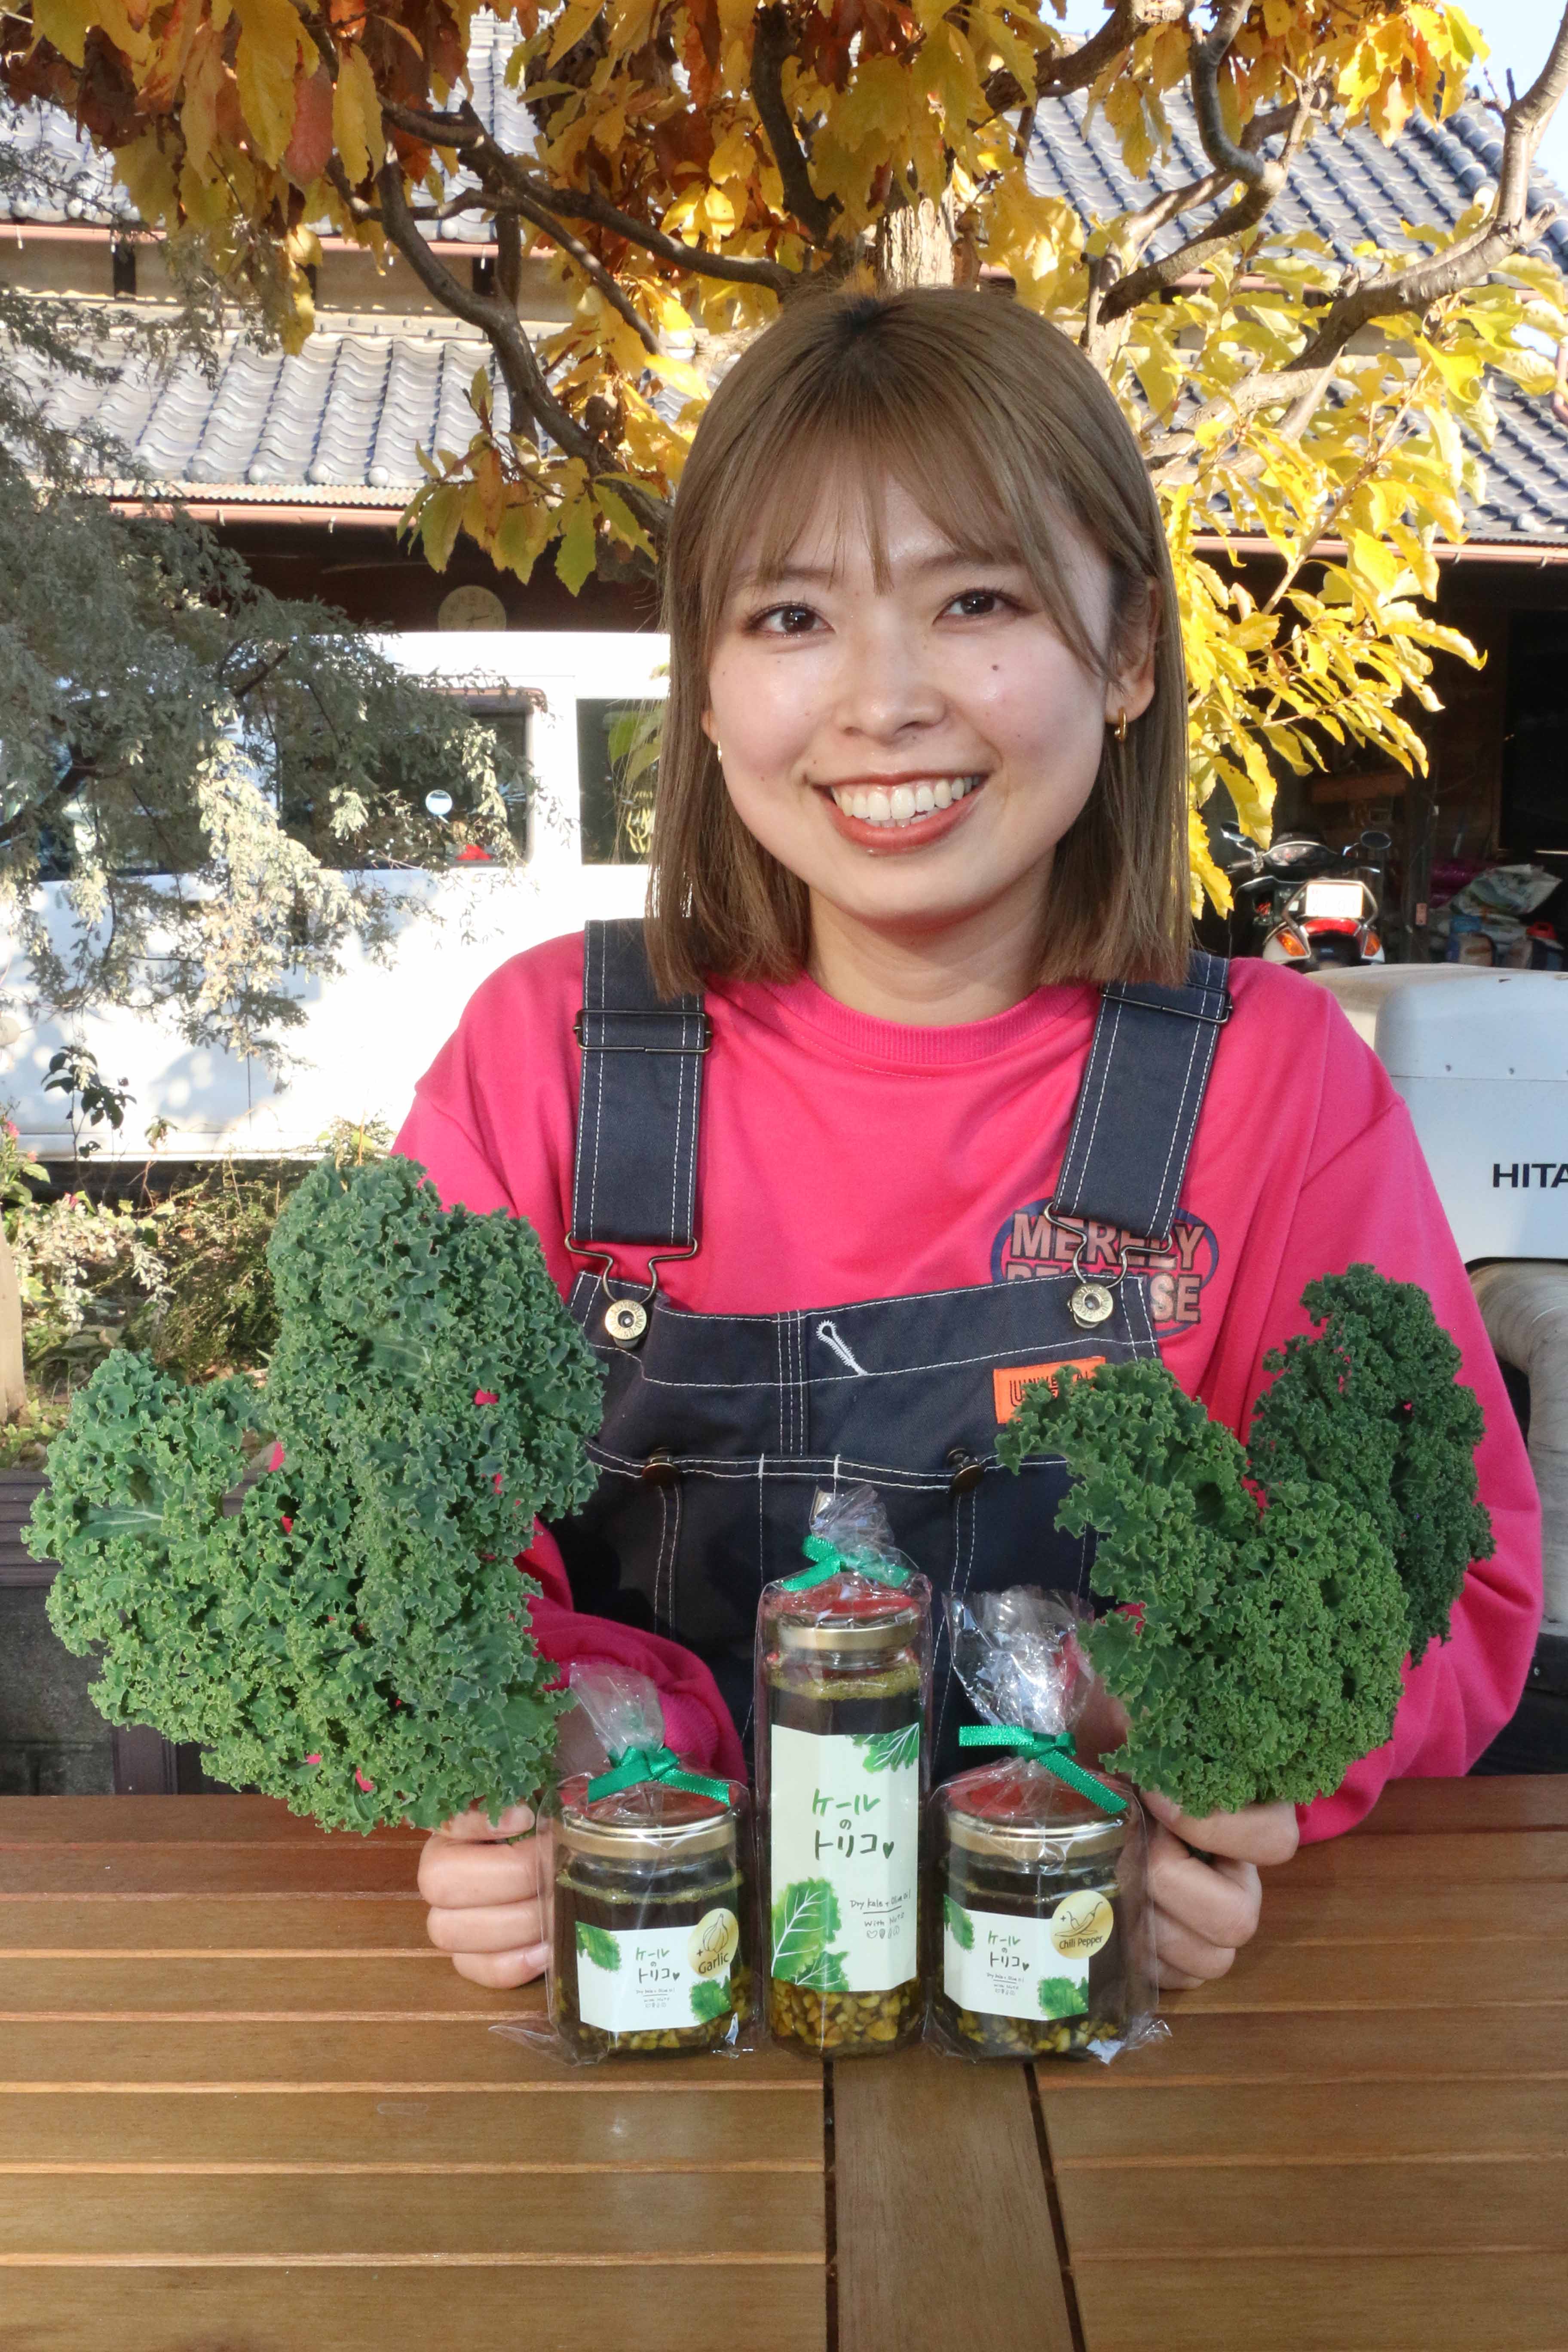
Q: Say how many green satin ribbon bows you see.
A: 3